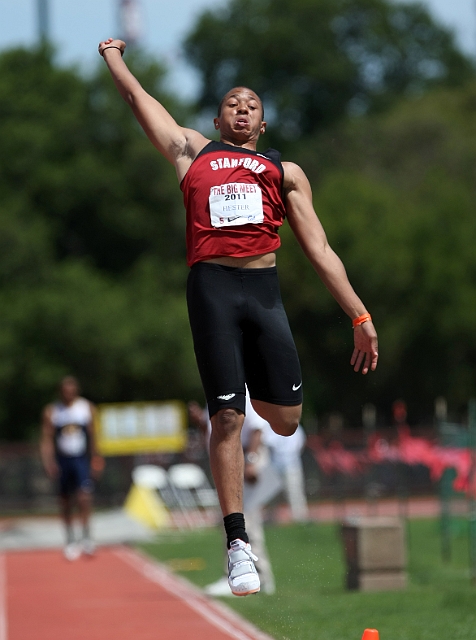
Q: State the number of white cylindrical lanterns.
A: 0